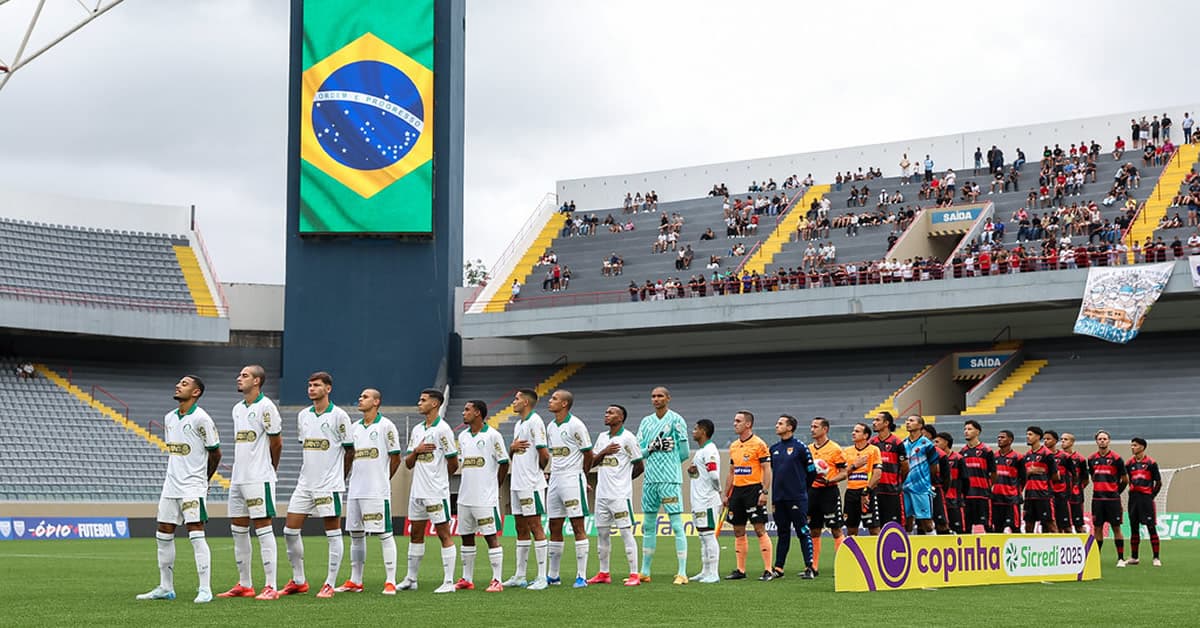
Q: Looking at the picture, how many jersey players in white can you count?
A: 10